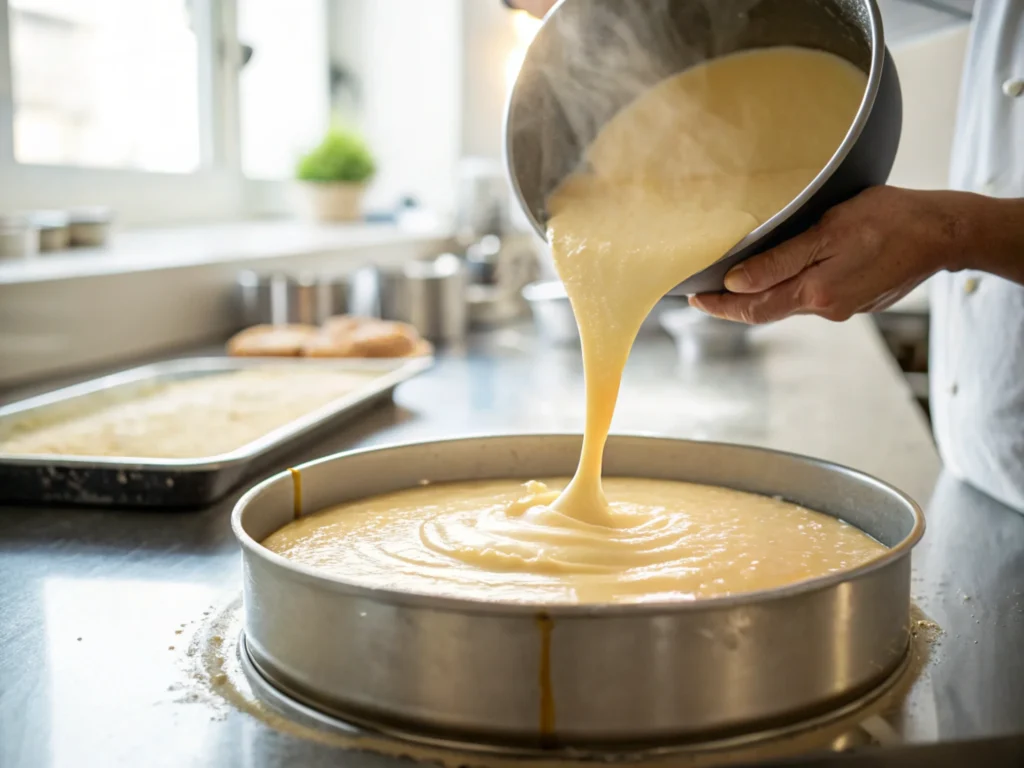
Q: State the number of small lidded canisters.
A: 3